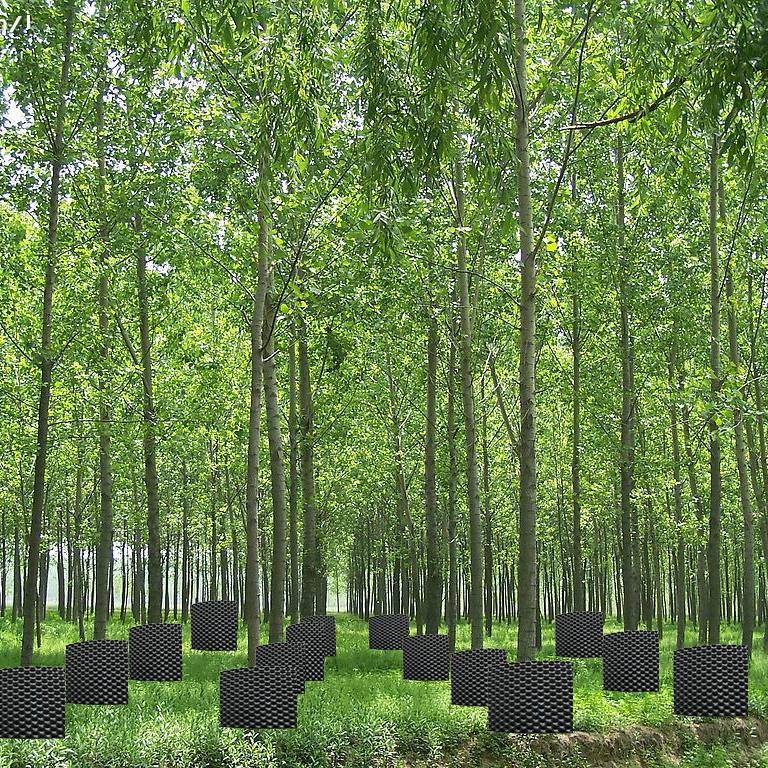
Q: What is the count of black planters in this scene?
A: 15